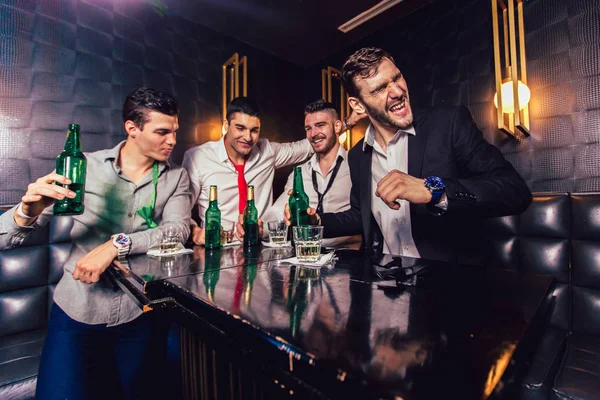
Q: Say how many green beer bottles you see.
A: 4